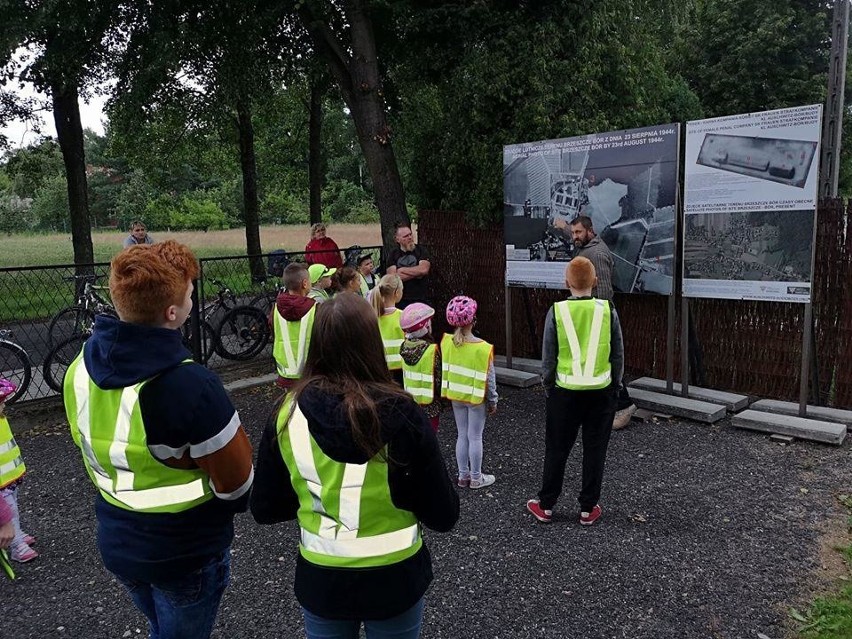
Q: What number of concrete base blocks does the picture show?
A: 6